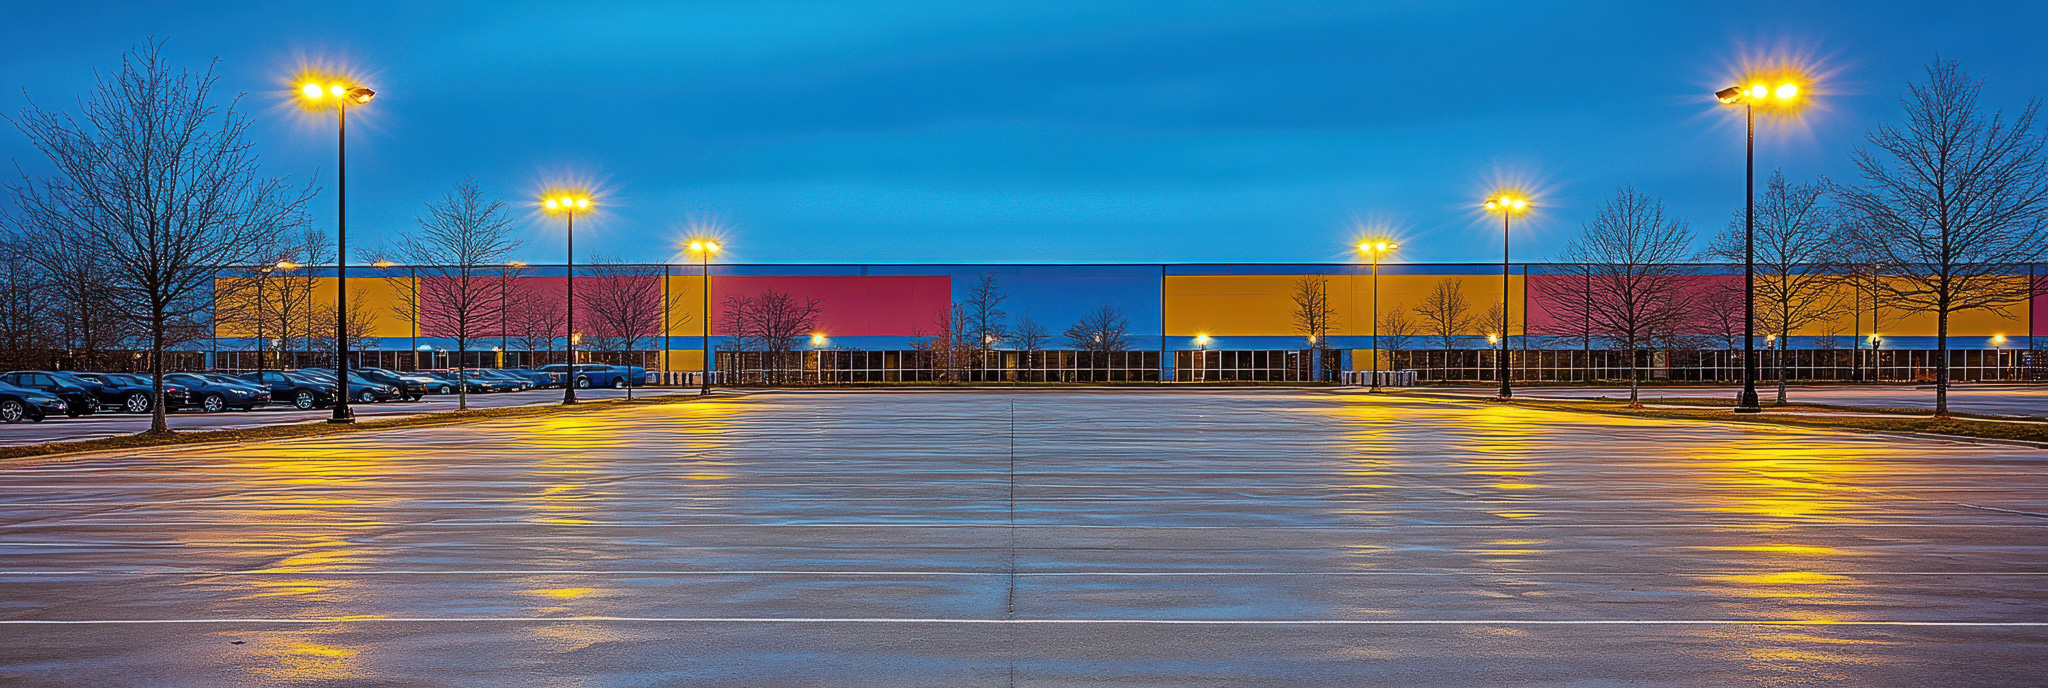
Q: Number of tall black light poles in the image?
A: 6